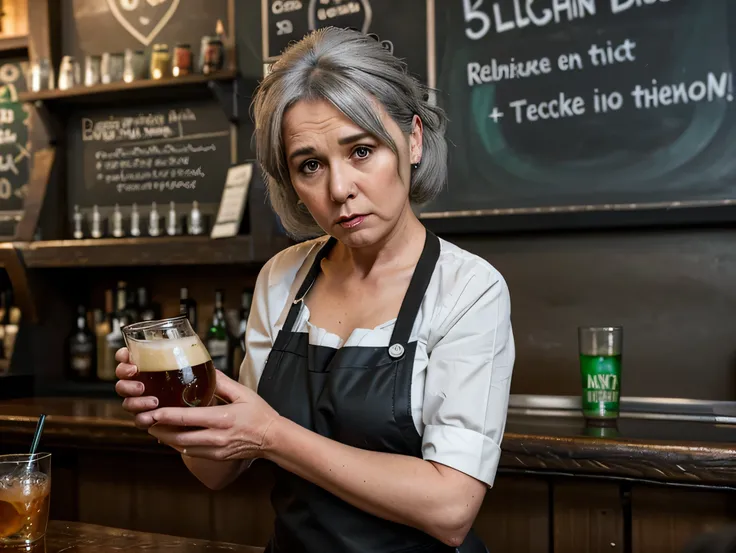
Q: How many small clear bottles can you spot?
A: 7